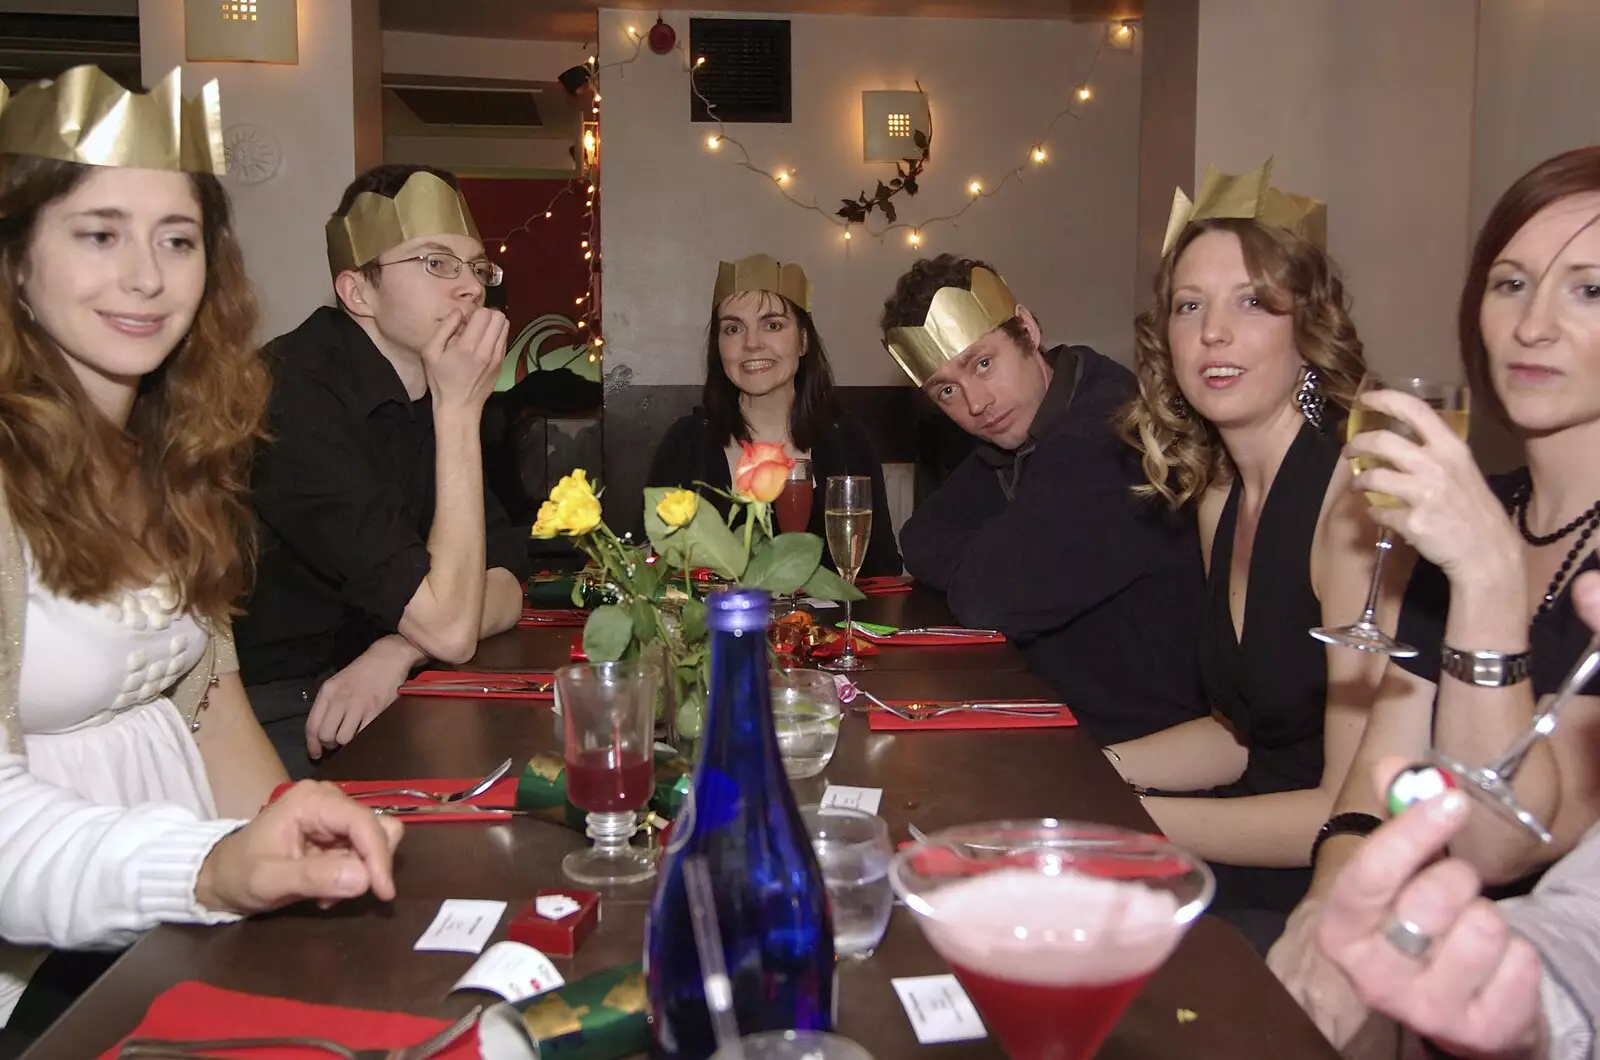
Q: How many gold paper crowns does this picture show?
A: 5